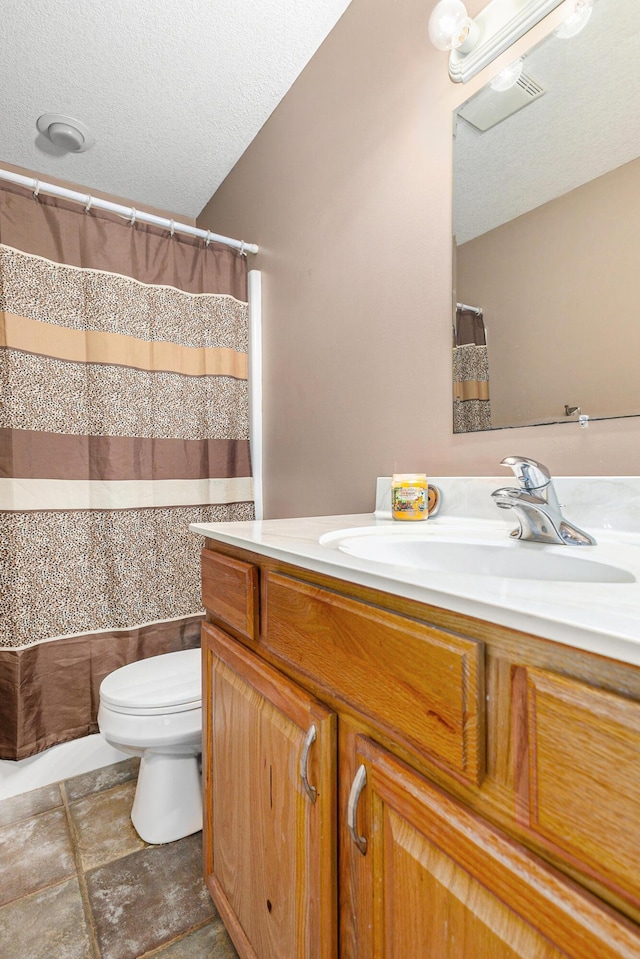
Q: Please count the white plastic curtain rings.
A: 6